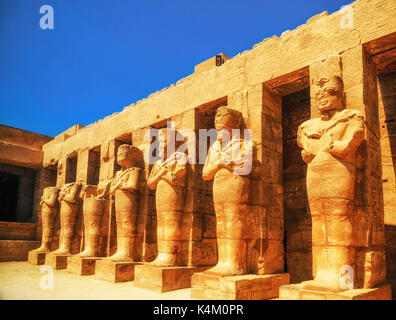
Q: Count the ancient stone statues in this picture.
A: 7